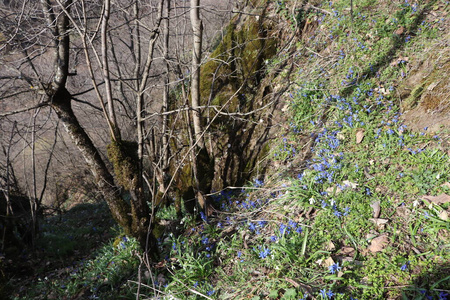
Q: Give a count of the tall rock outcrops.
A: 1